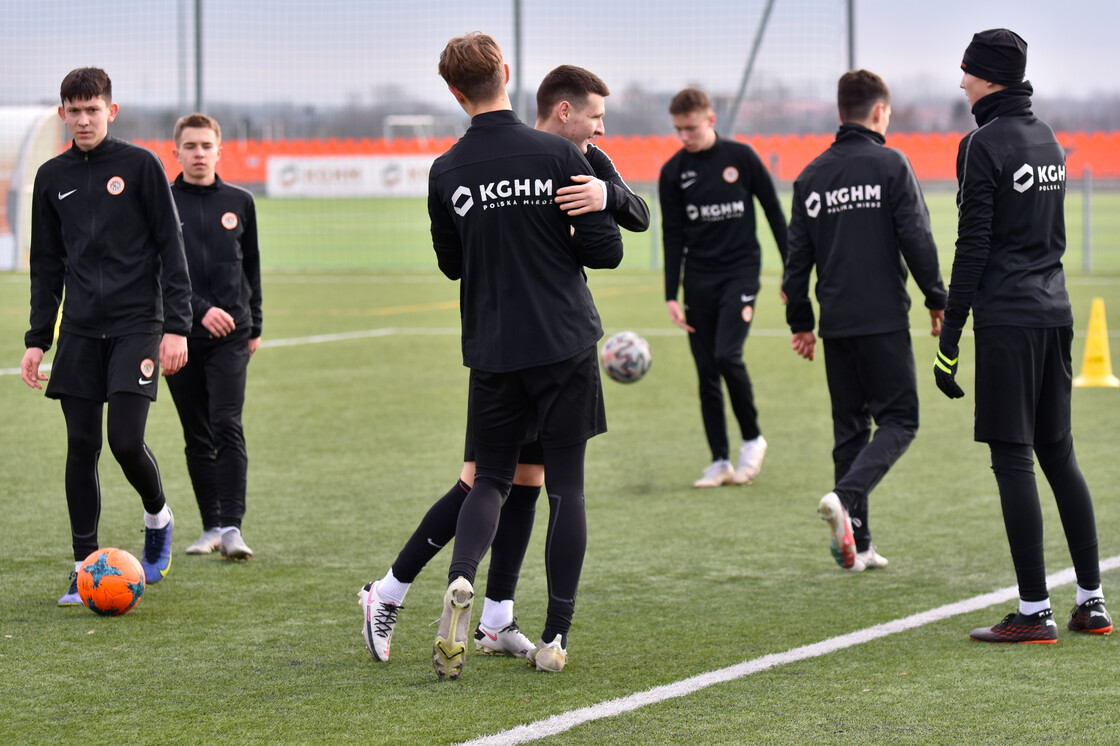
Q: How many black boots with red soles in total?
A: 2